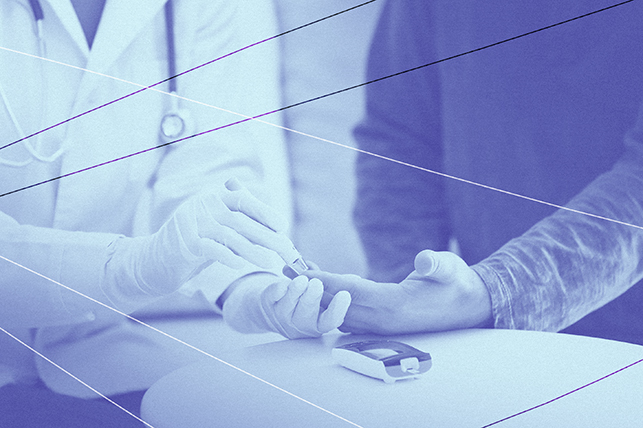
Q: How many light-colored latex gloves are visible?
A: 2